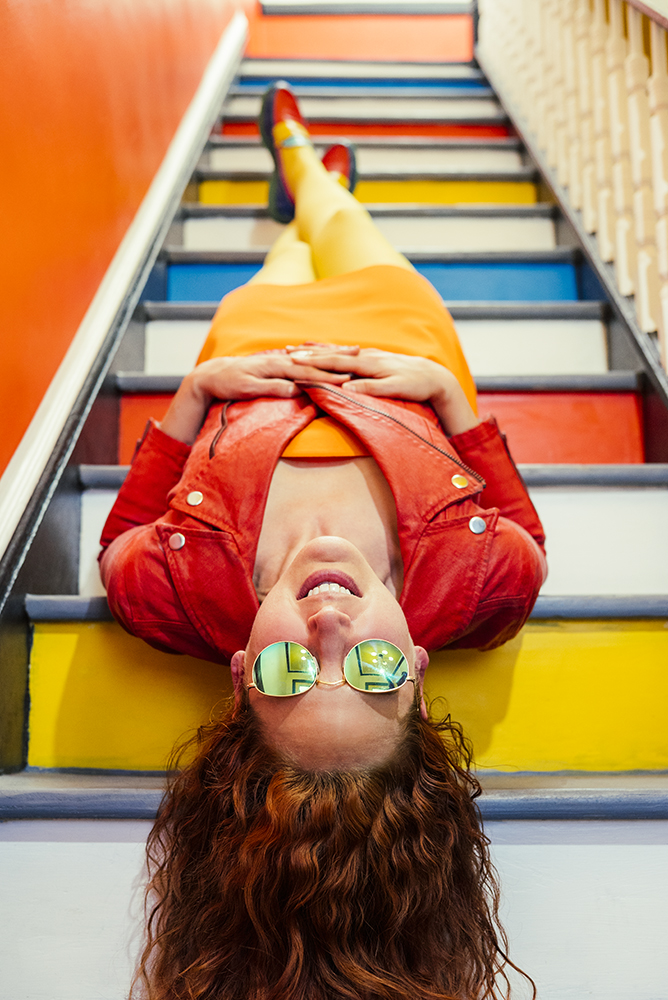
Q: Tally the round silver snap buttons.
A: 4